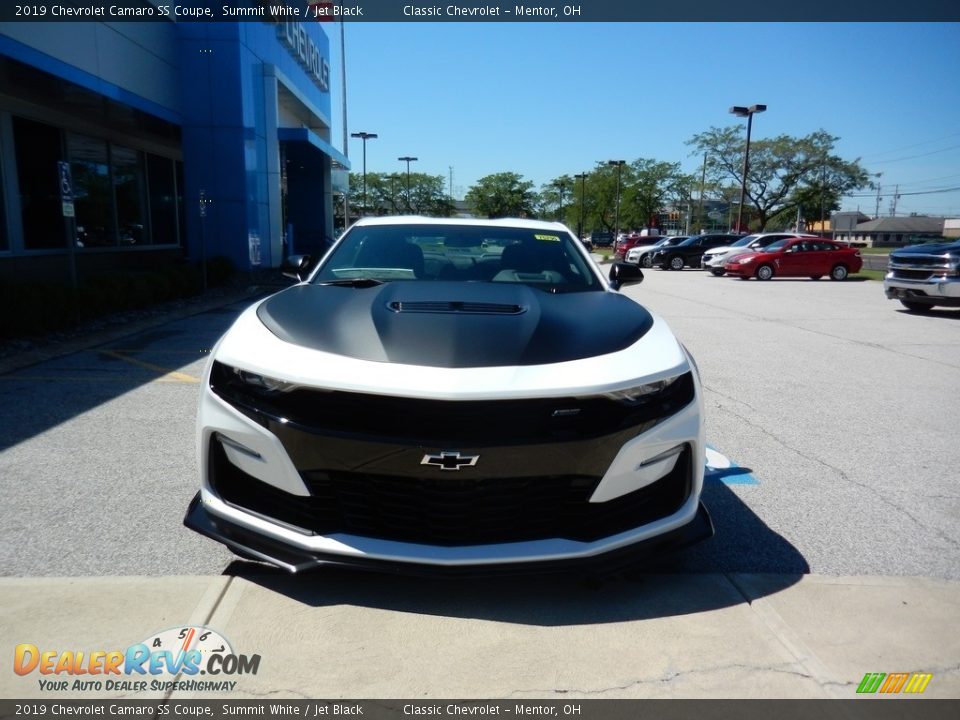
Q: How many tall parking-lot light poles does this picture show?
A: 5